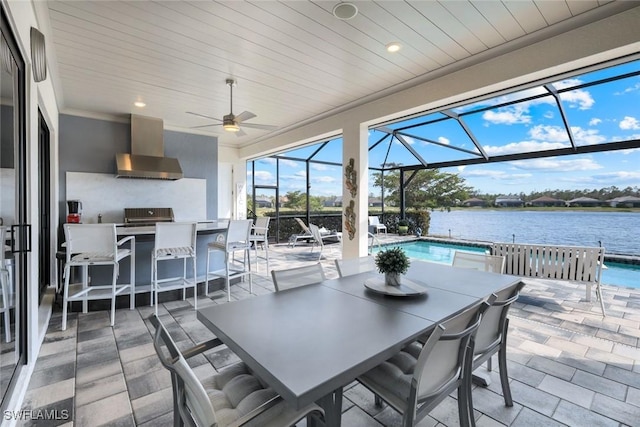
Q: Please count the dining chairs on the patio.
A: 6